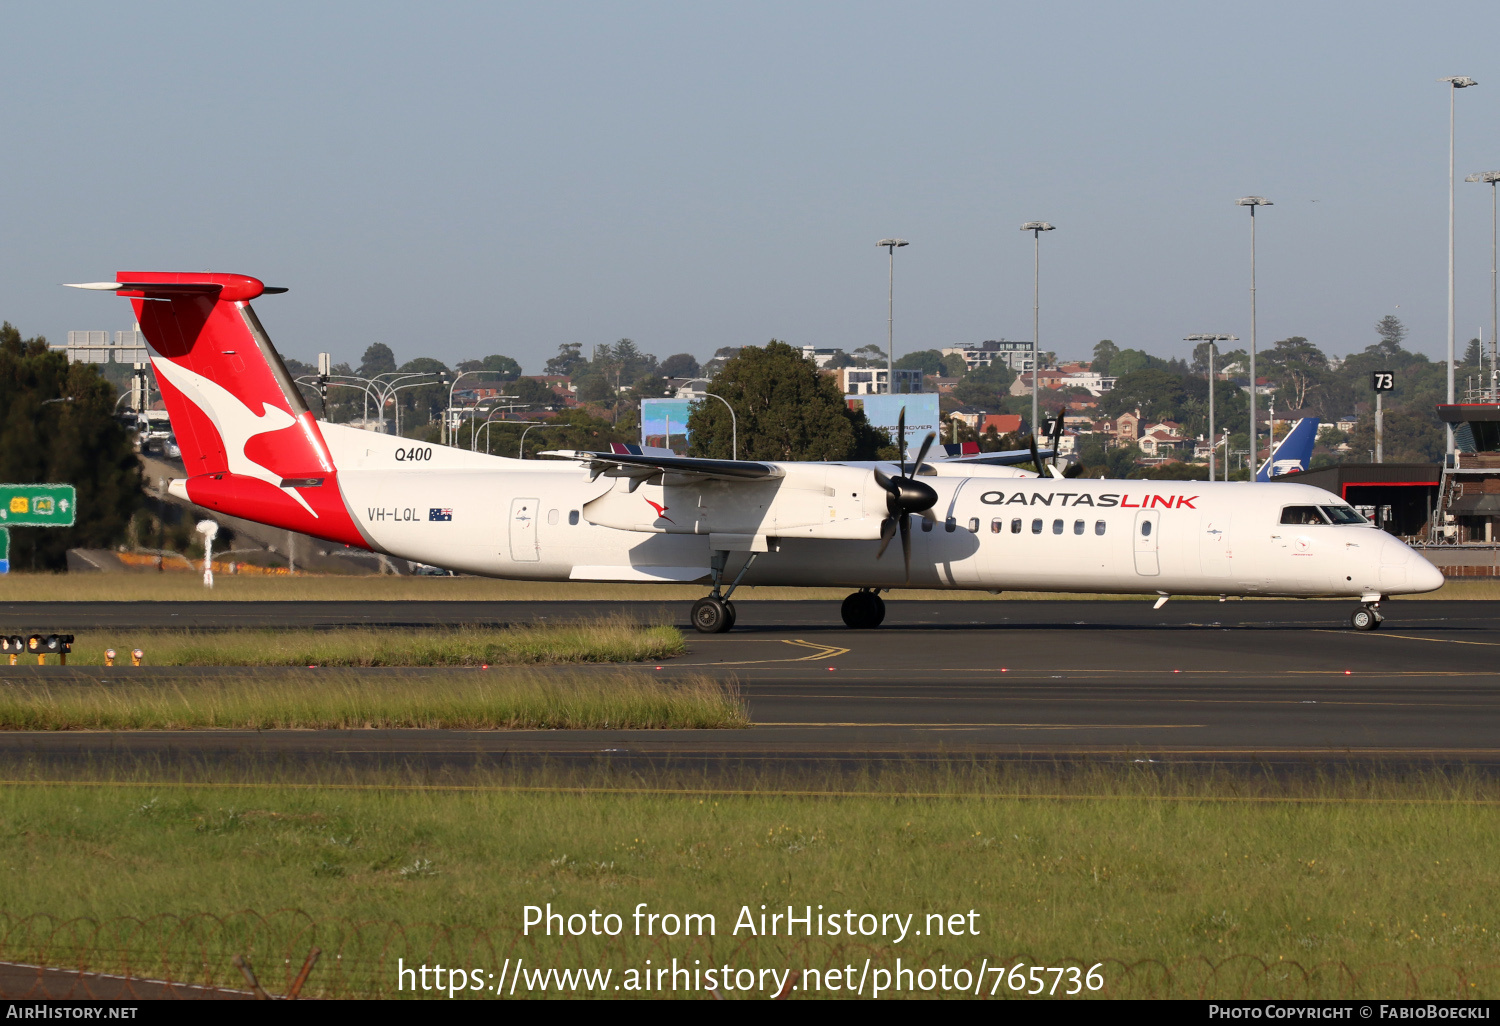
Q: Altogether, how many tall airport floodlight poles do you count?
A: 6